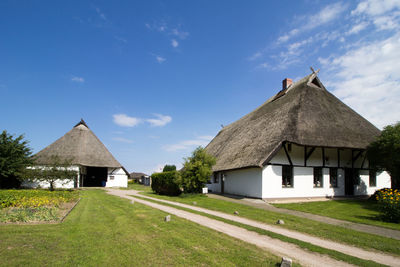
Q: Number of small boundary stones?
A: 6